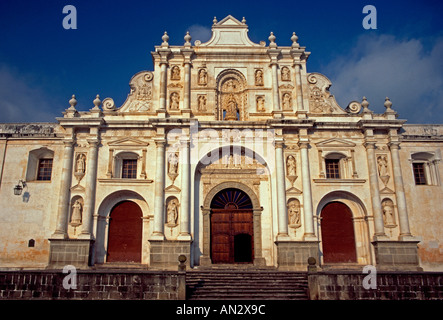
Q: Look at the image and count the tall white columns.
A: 8